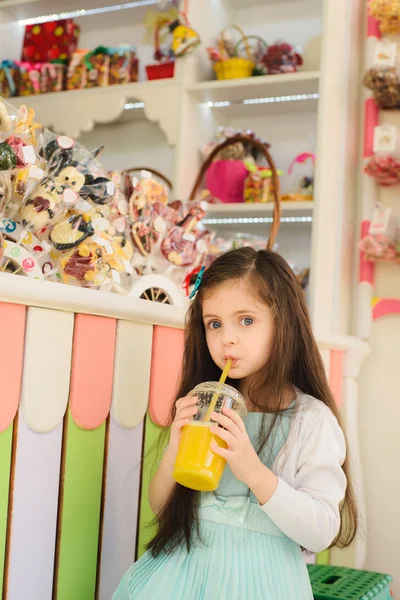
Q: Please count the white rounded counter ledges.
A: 2